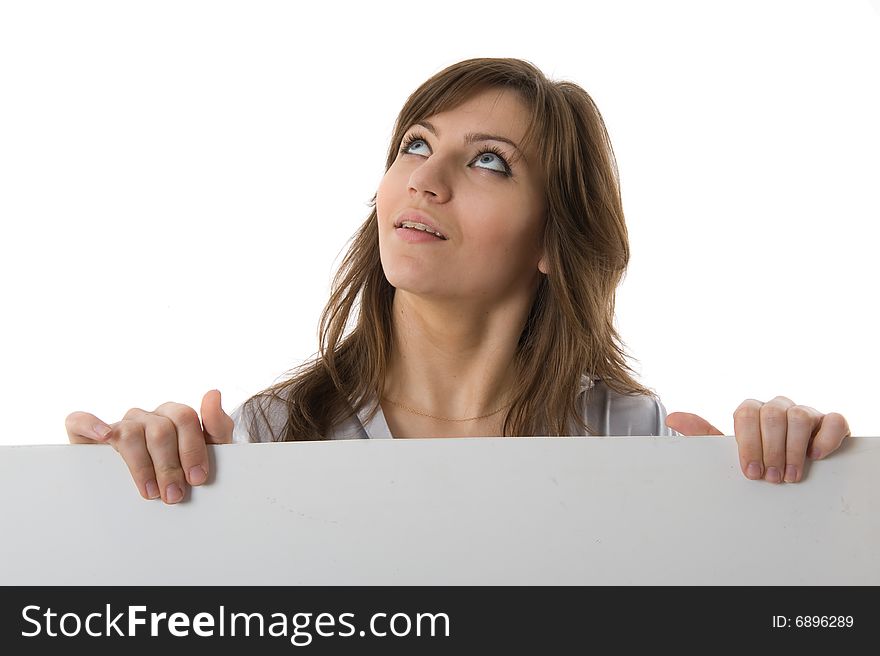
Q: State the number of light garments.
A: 1